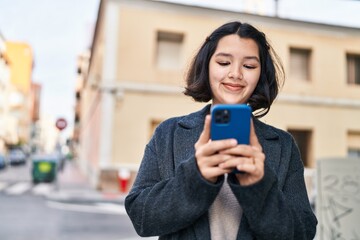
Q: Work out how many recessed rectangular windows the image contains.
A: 6